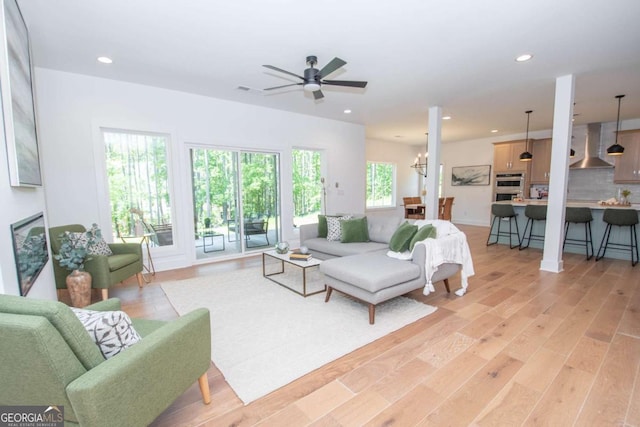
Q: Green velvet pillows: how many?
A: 4